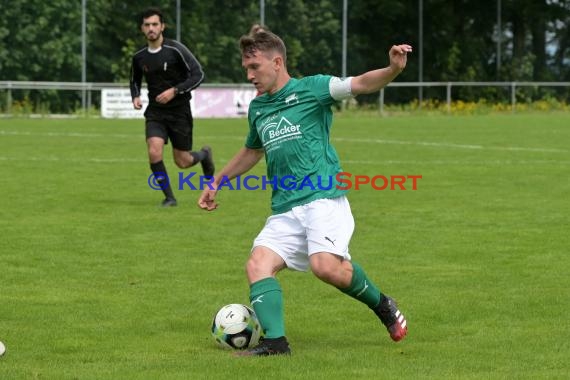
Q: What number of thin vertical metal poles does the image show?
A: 6